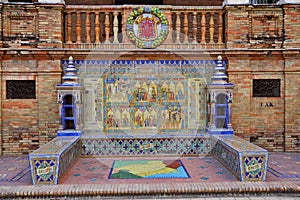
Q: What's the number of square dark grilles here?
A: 2